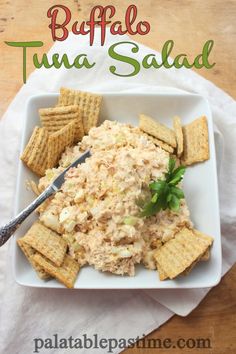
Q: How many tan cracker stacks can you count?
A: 4